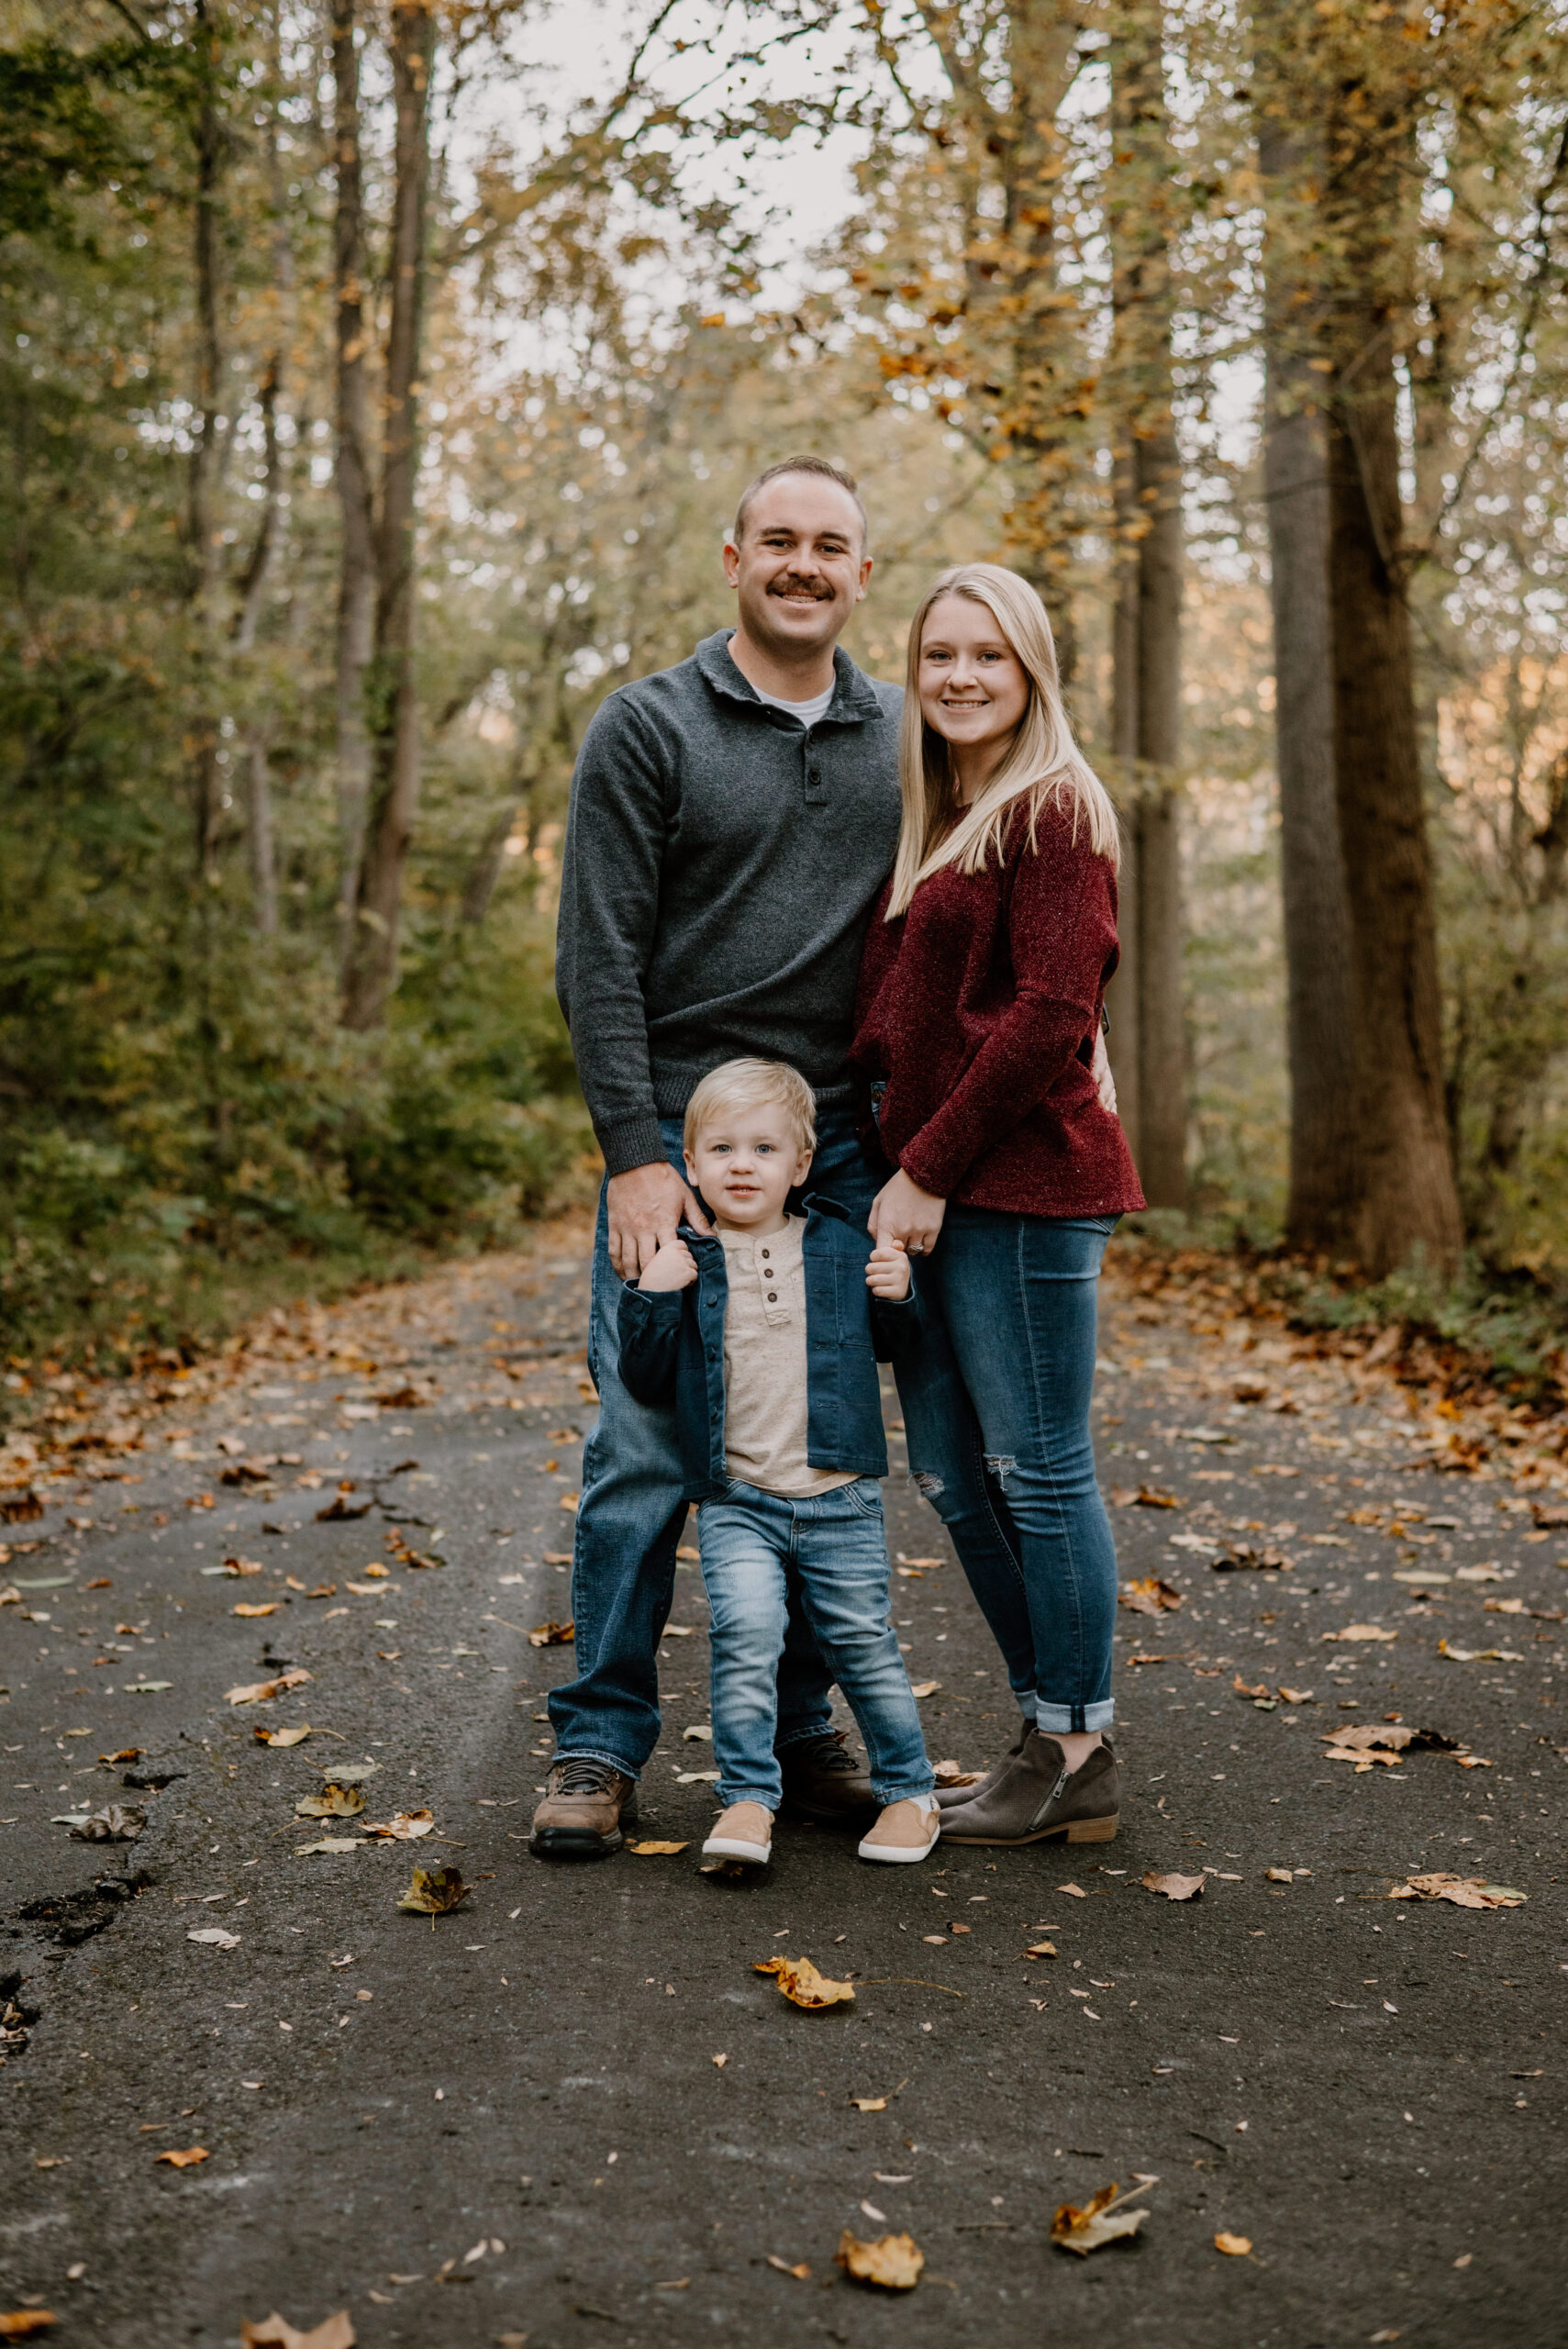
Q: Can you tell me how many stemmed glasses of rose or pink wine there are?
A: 0